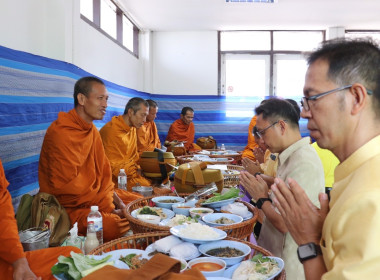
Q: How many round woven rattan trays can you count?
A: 5